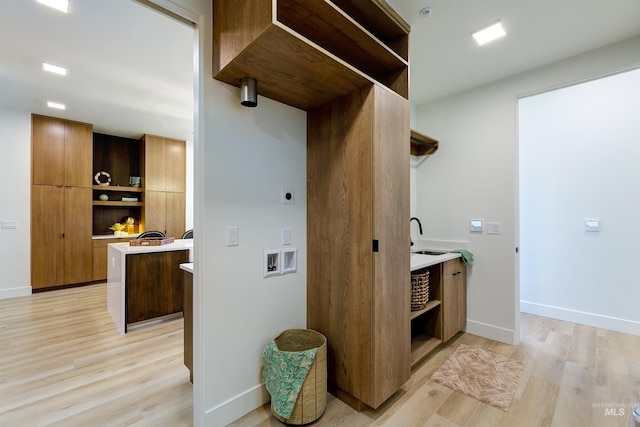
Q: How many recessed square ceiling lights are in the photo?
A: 4